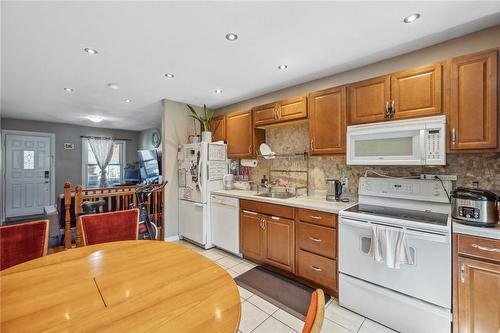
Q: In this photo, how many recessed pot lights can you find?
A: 8